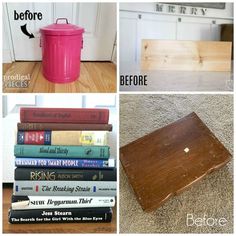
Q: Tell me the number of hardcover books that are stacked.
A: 9